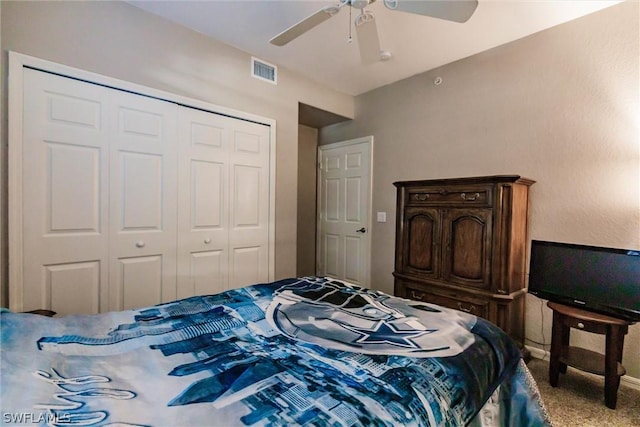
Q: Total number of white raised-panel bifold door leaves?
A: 4